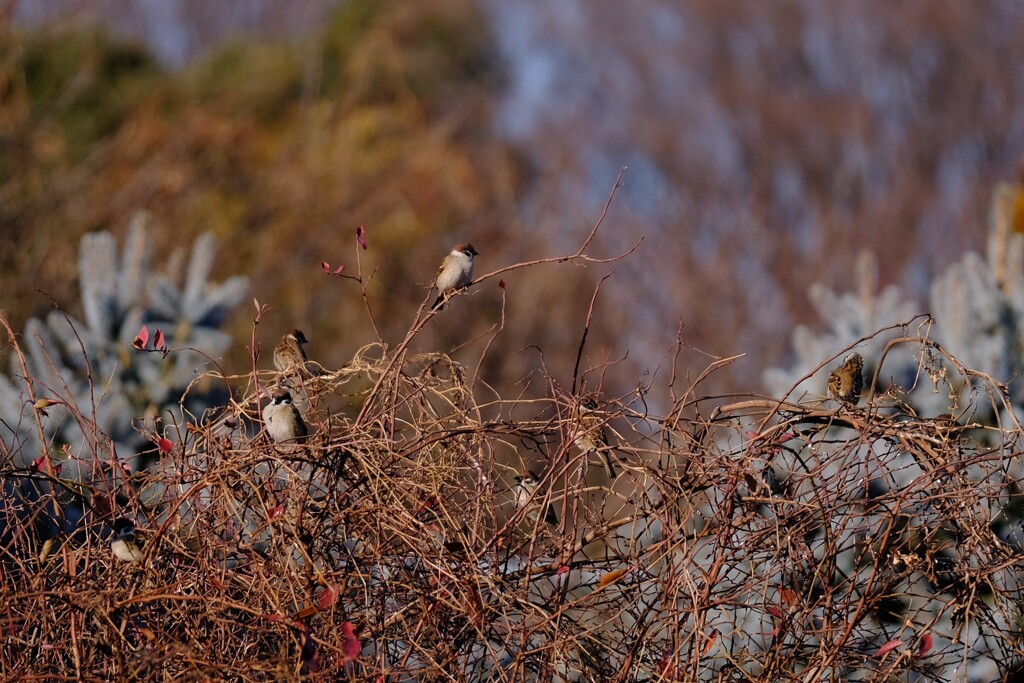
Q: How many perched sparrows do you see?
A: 7